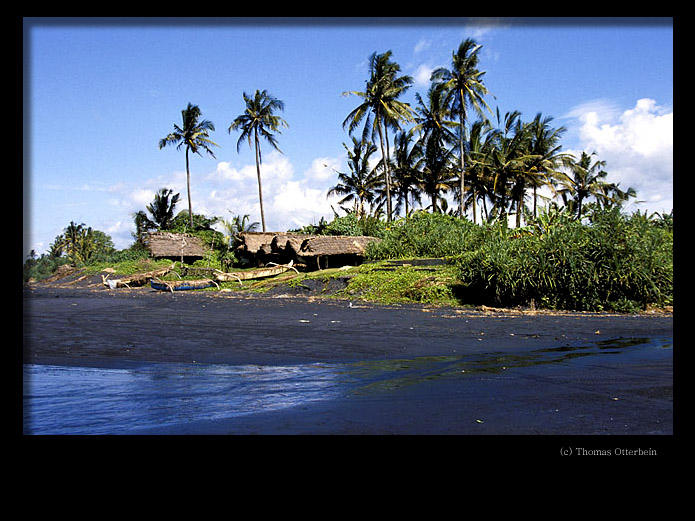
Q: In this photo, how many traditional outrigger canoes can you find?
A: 3